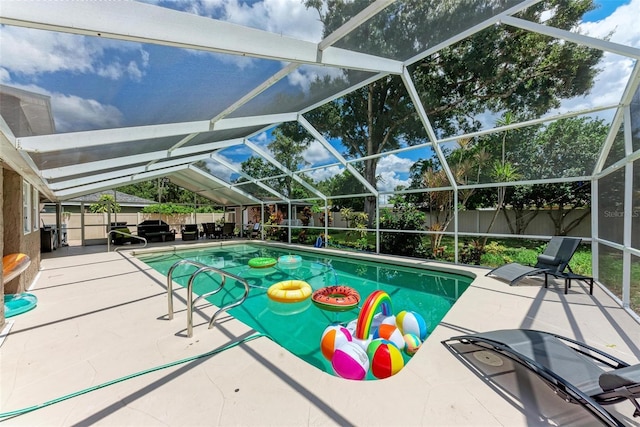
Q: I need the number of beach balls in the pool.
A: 6